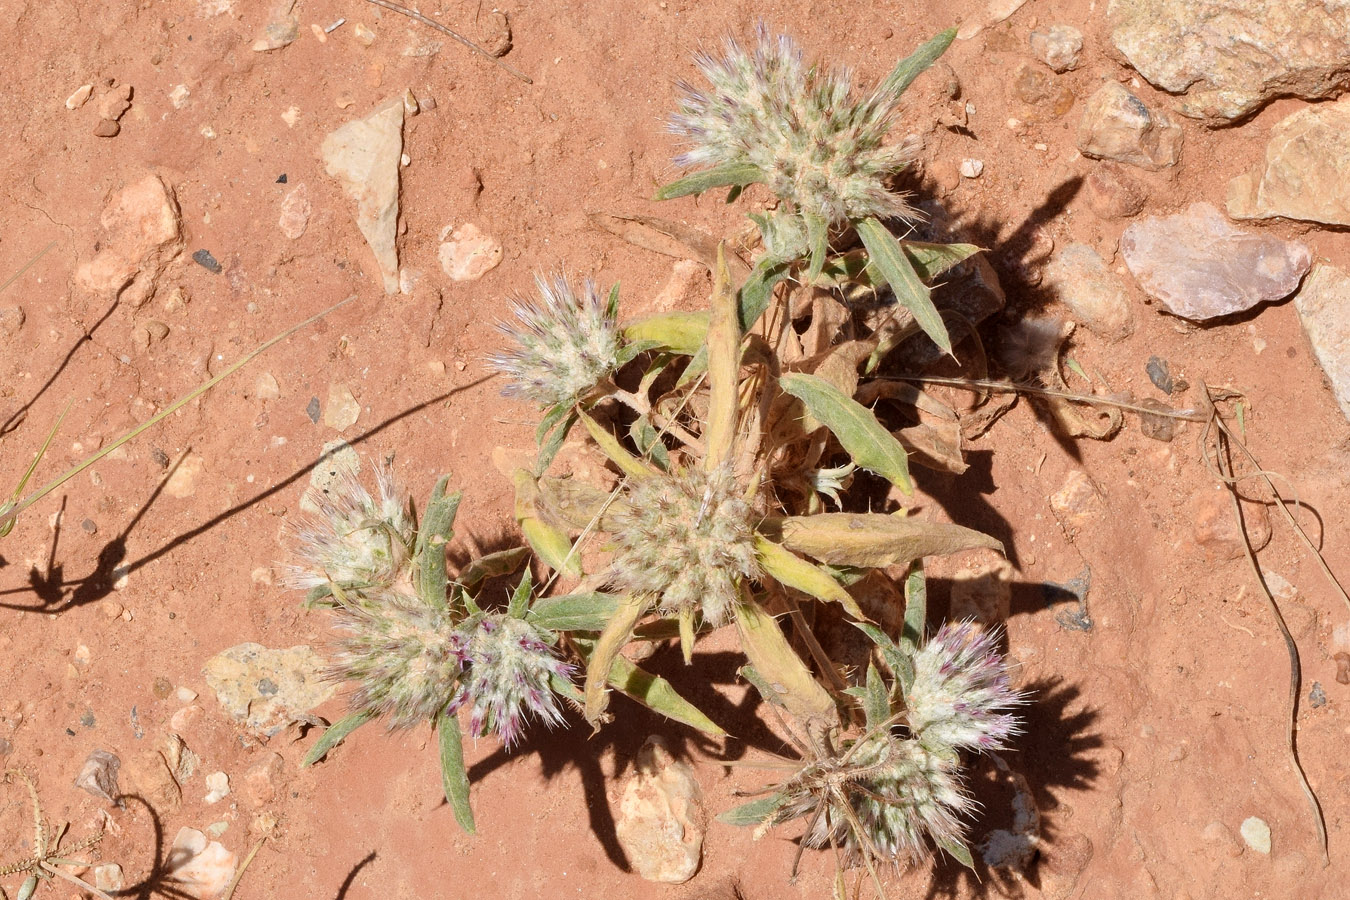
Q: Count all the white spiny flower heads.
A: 8